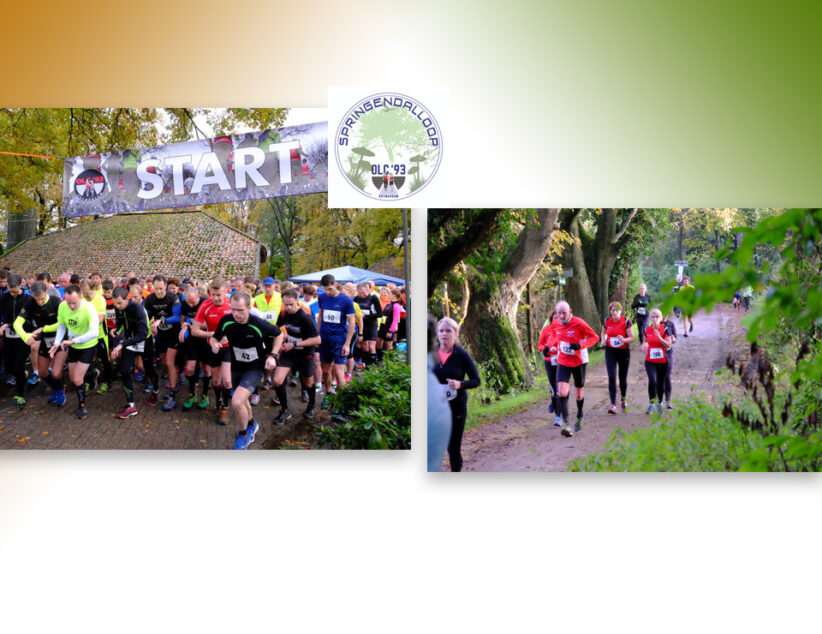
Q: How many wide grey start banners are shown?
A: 1